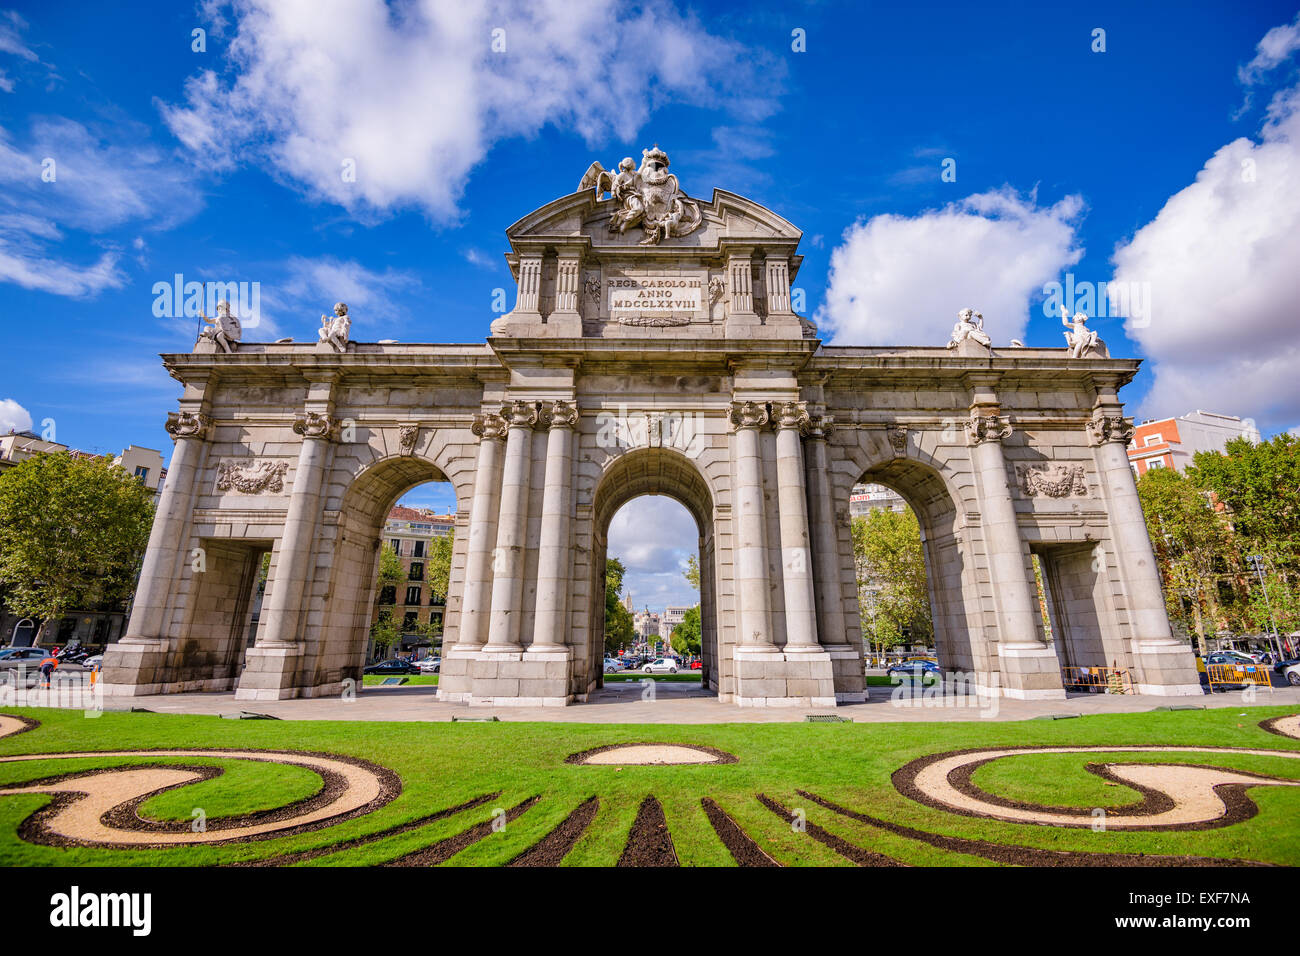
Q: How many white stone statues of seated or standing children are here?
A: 4